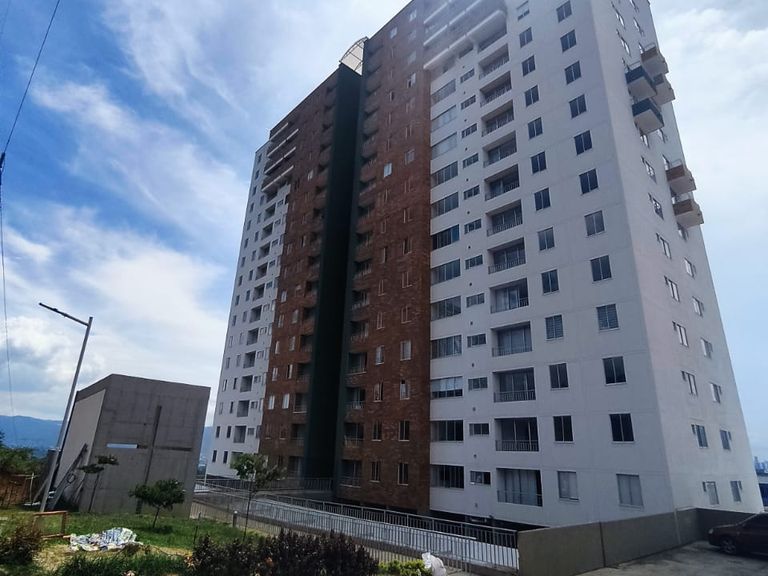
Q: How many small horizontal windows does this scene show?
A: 12